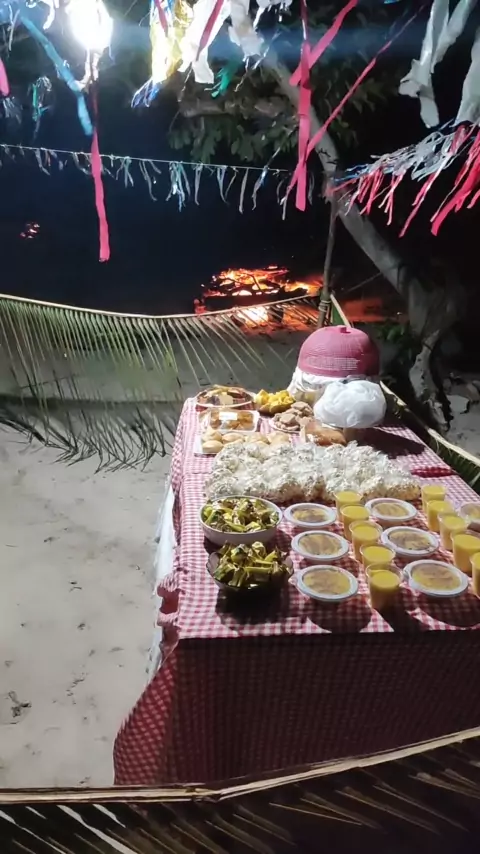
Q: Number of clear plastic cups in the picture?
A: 10